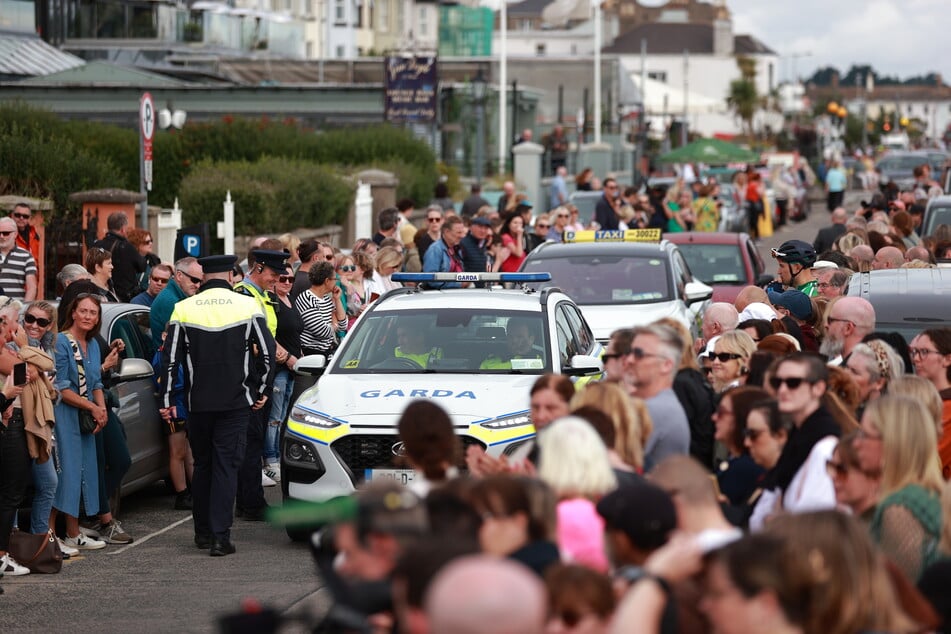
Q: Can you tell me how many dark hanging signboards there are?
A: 1